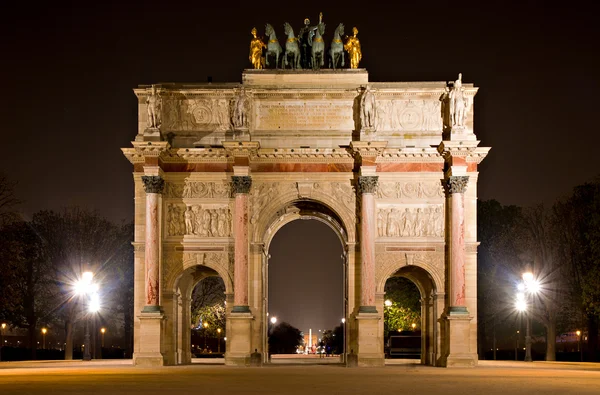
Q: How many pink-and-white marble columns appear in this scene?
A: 4